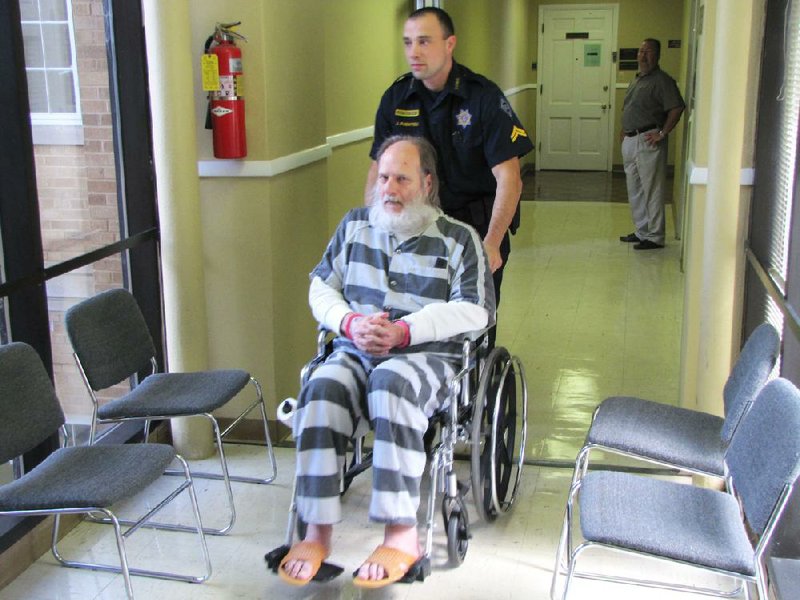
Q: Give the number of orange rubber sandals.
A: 2